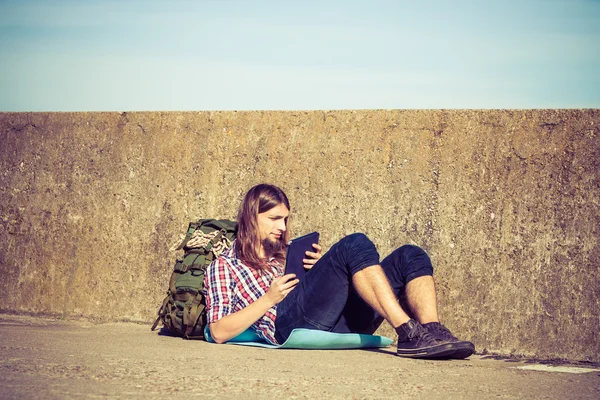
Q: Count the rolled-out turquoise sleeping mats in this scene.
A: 1